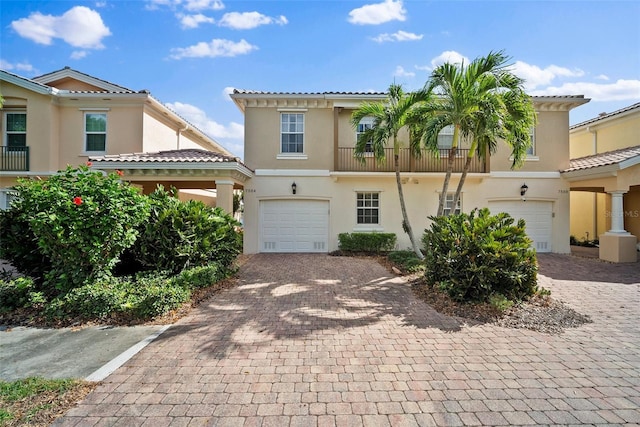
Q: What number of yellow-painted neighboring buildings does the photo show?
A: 1